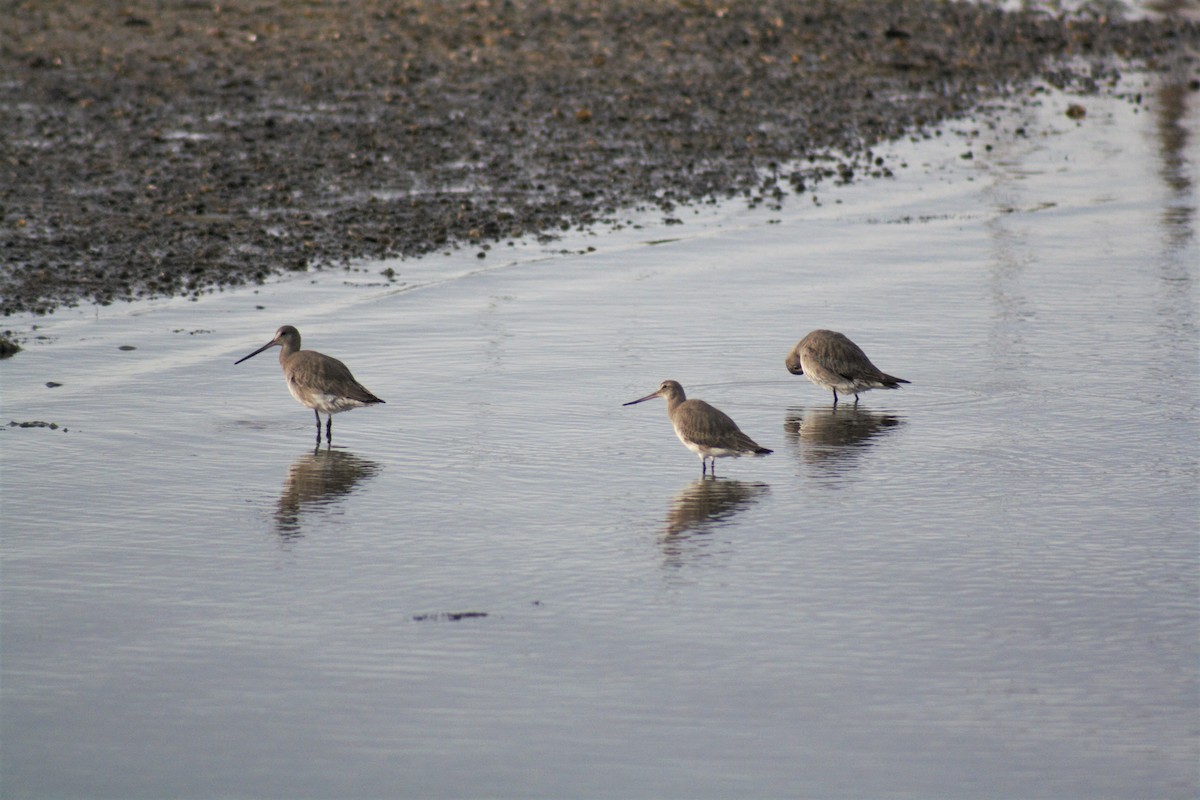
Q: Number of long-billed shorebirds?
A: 3